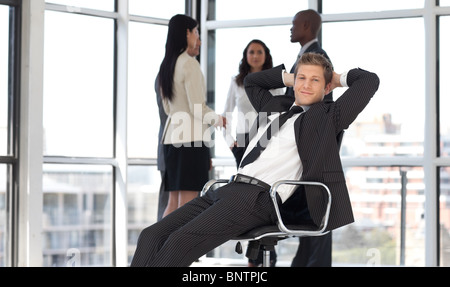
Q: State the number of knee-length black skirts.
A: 1